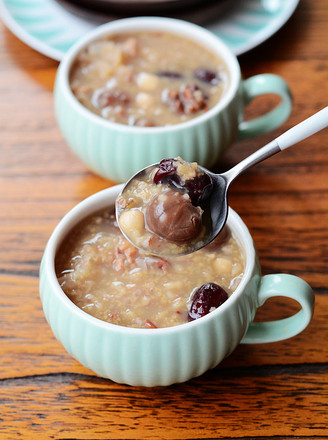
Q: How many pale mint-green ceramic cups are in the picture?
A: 2